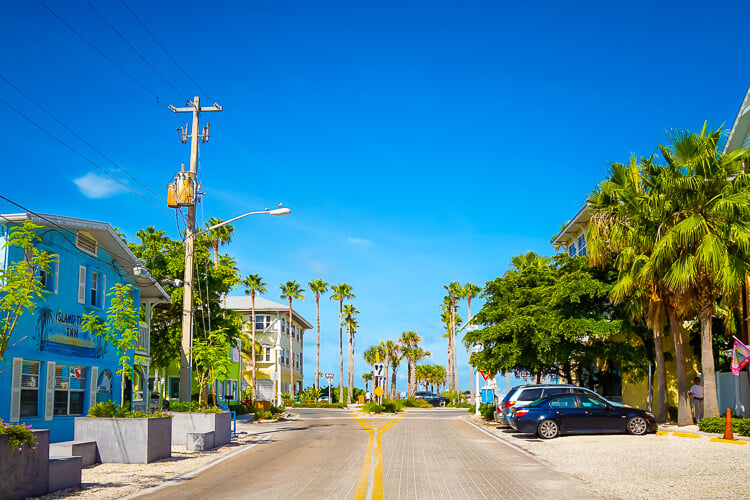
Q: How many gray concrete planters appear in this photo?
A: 3